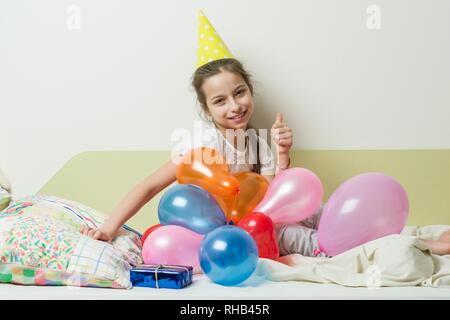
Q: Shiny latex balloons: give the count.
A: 9